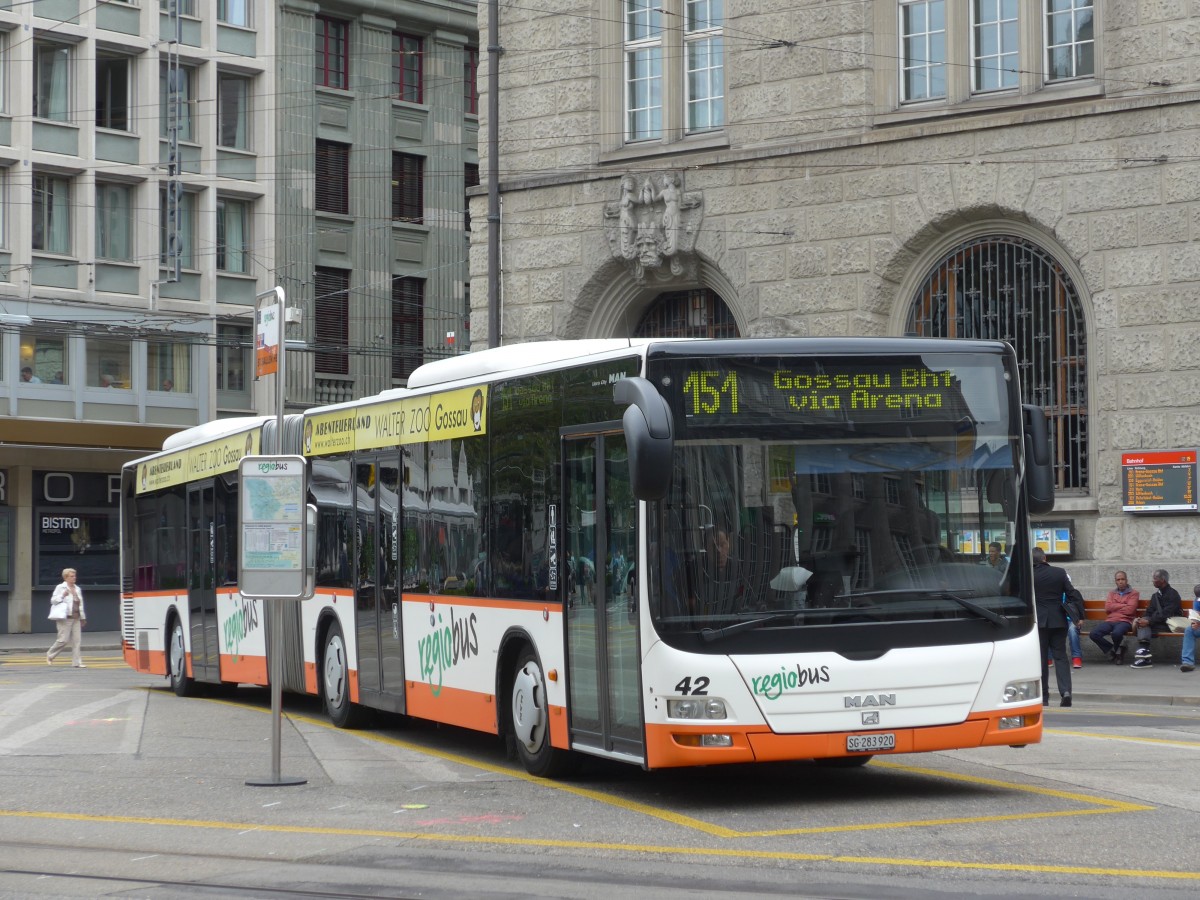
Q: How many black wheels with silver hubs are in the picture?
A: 3